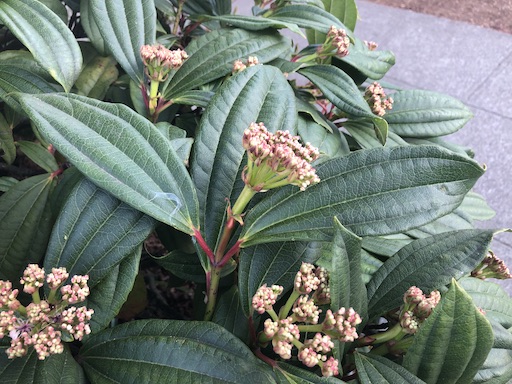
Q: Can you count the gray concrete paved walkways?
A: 1